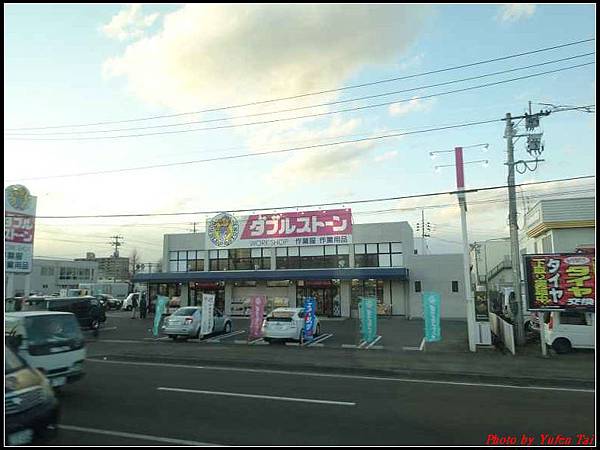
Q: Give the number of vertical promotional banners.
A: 6